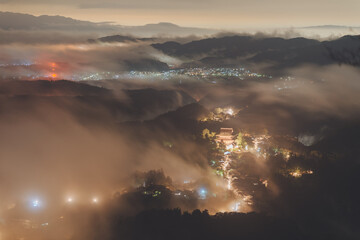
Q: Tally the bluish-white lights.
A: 2